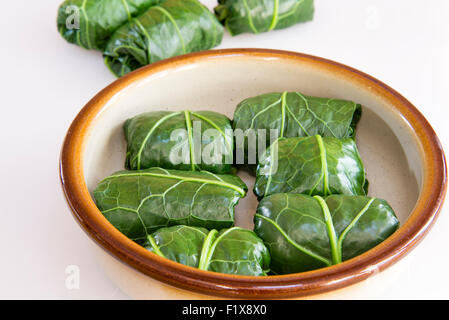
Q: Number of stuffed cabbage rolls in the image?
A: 9